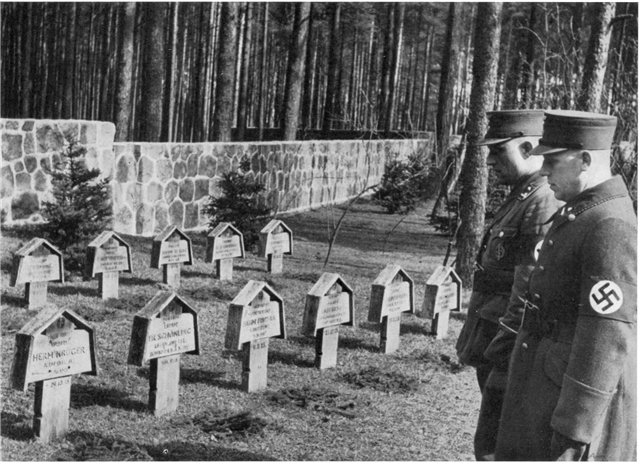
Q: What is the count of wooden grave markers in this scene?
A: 11